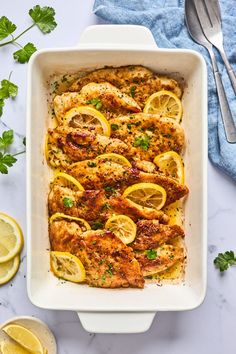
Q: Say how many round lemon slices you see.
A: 11